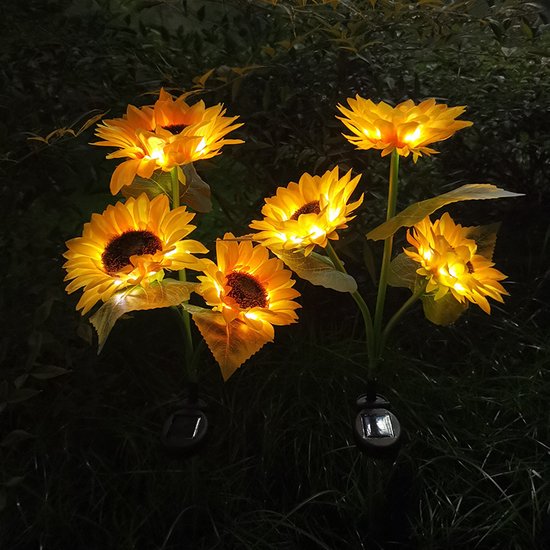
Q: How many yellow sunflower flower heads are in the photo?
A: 6